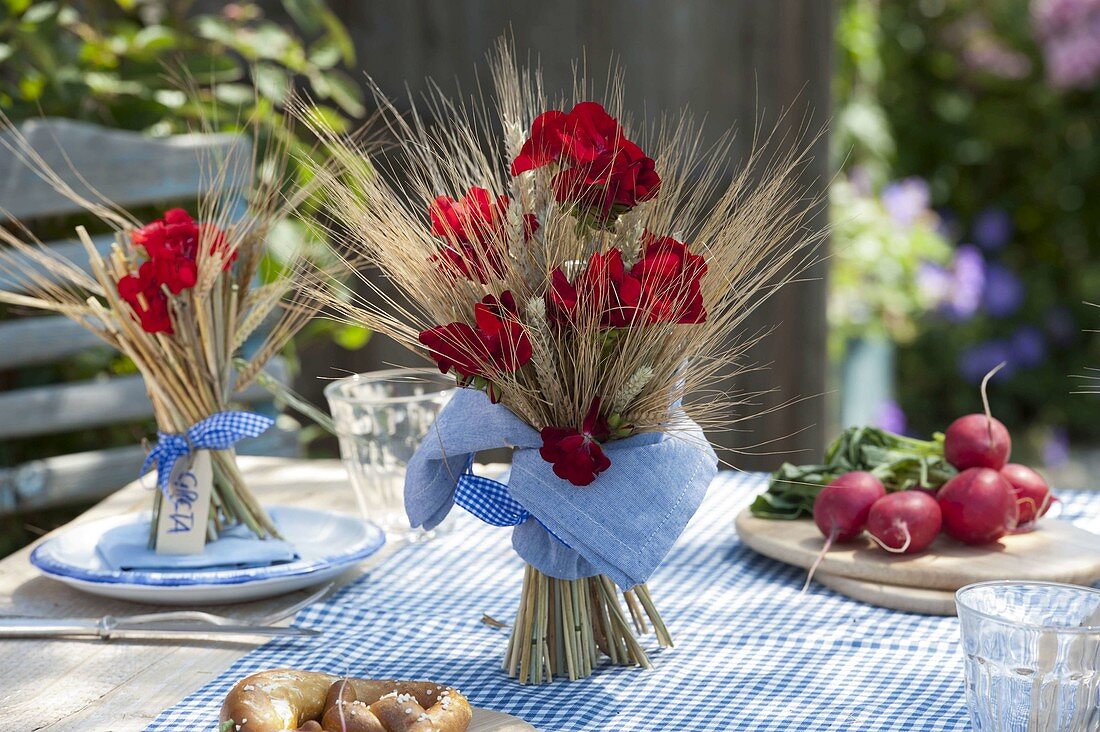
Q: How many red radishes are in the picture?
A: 5